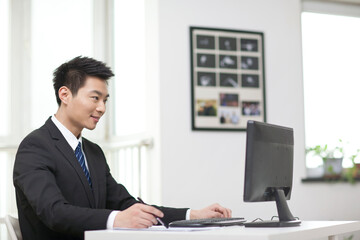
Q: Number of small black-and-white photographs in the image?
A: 9